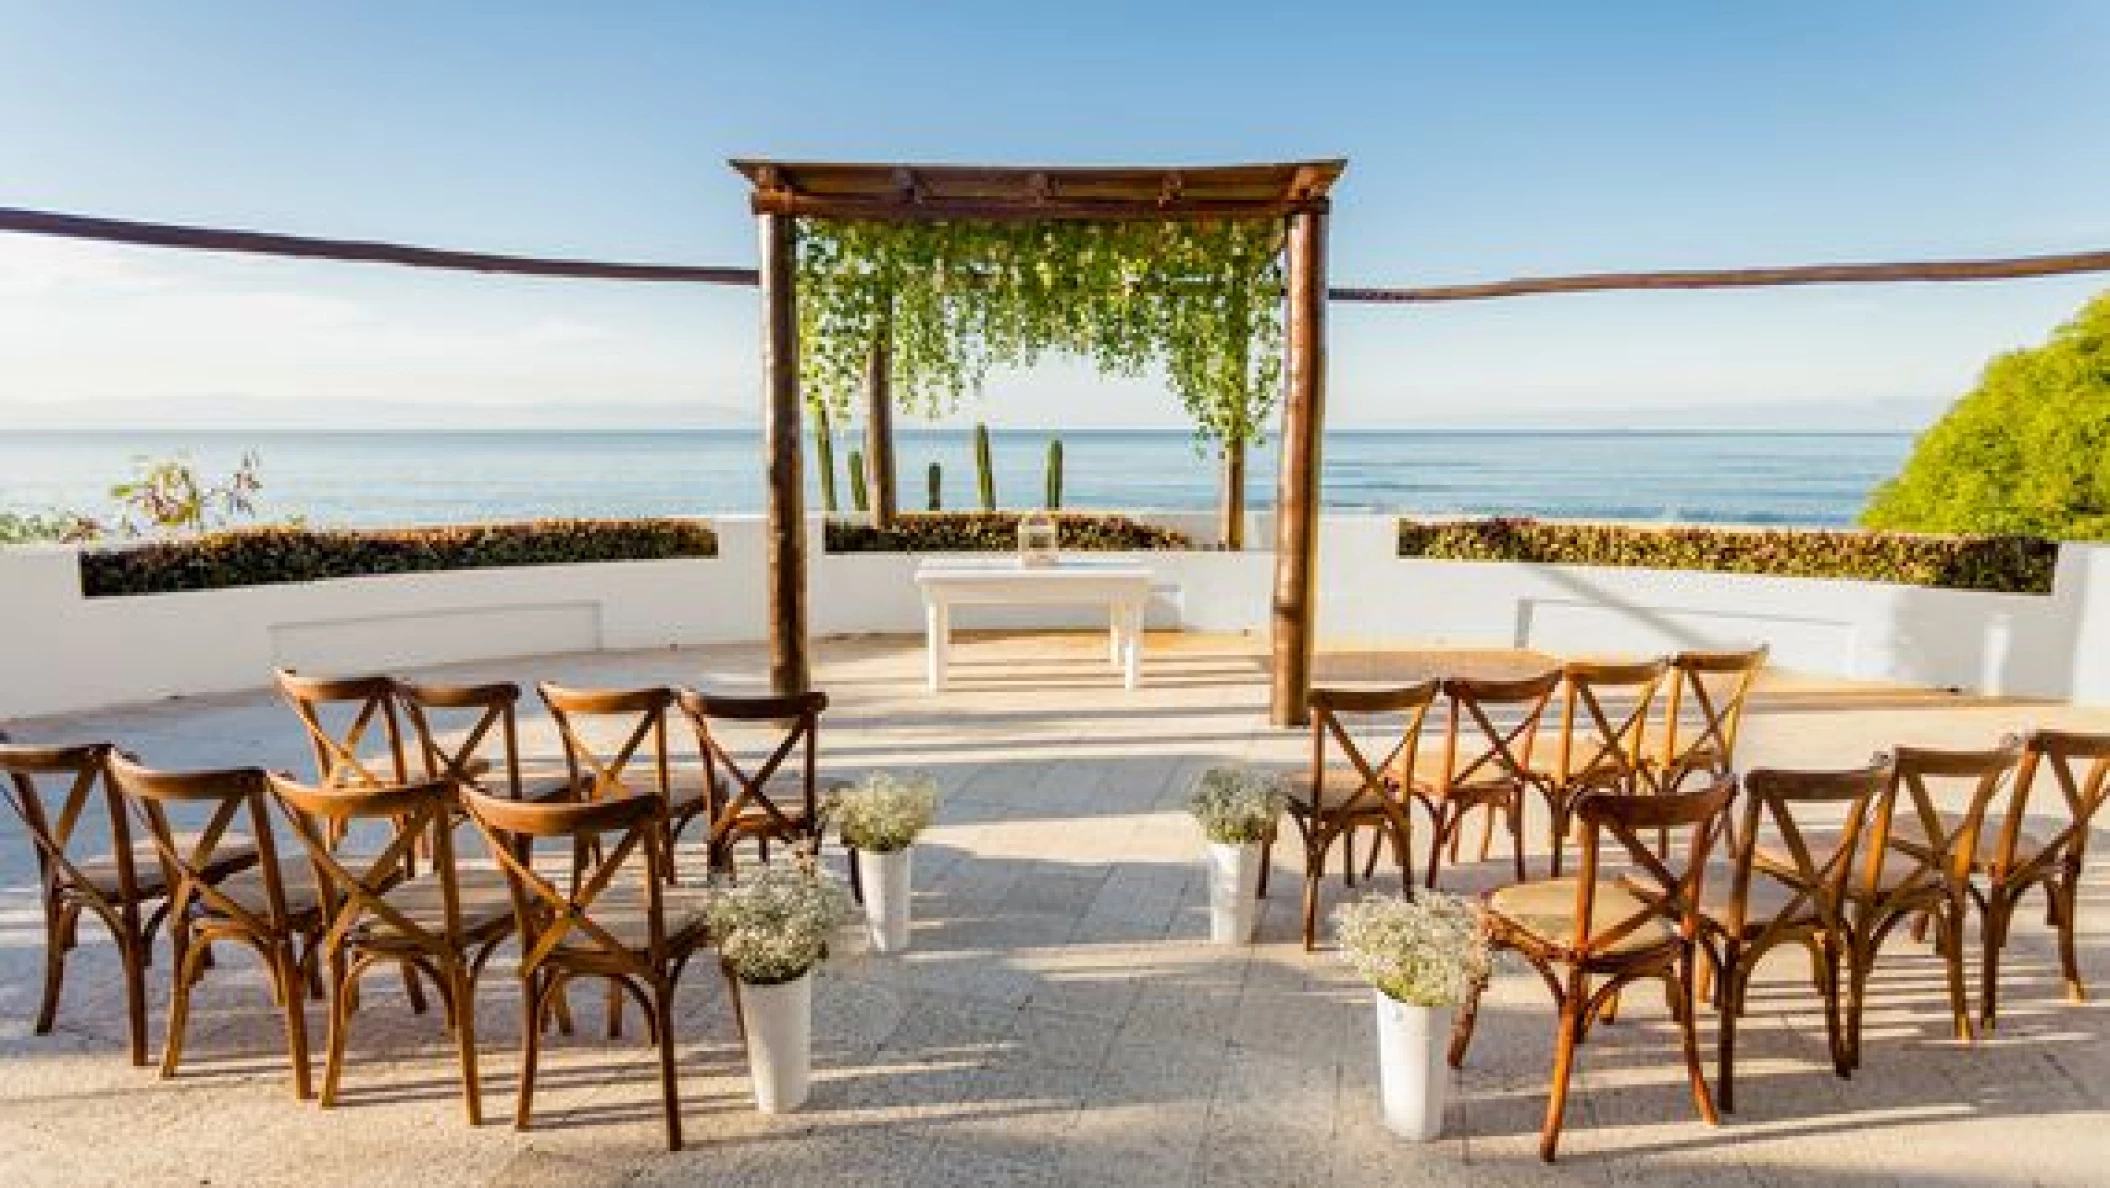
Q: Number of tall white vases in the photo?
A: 4